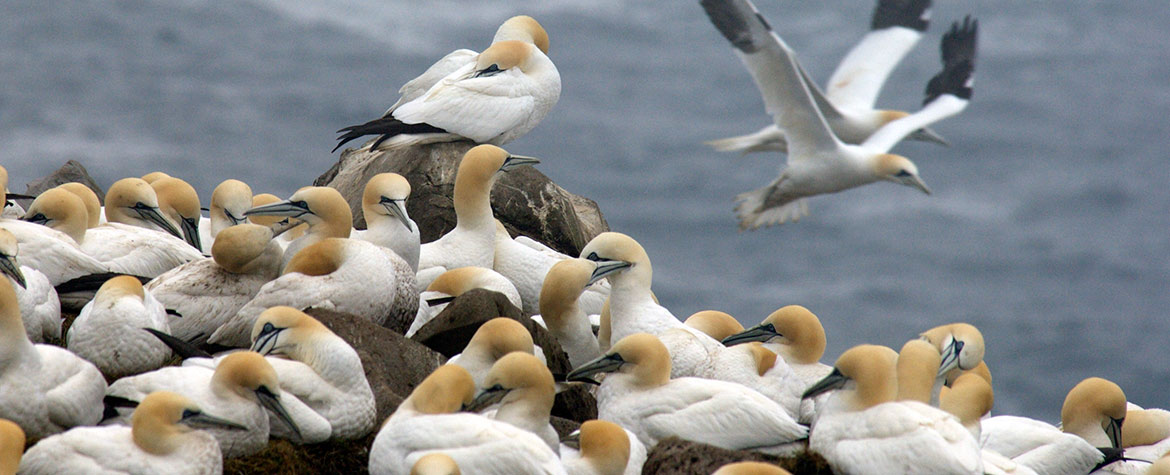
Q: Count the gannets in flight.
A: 2